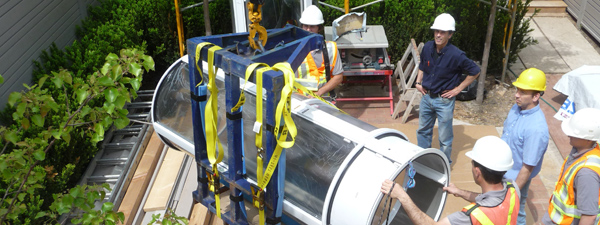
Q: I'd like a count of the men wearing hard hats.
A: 5